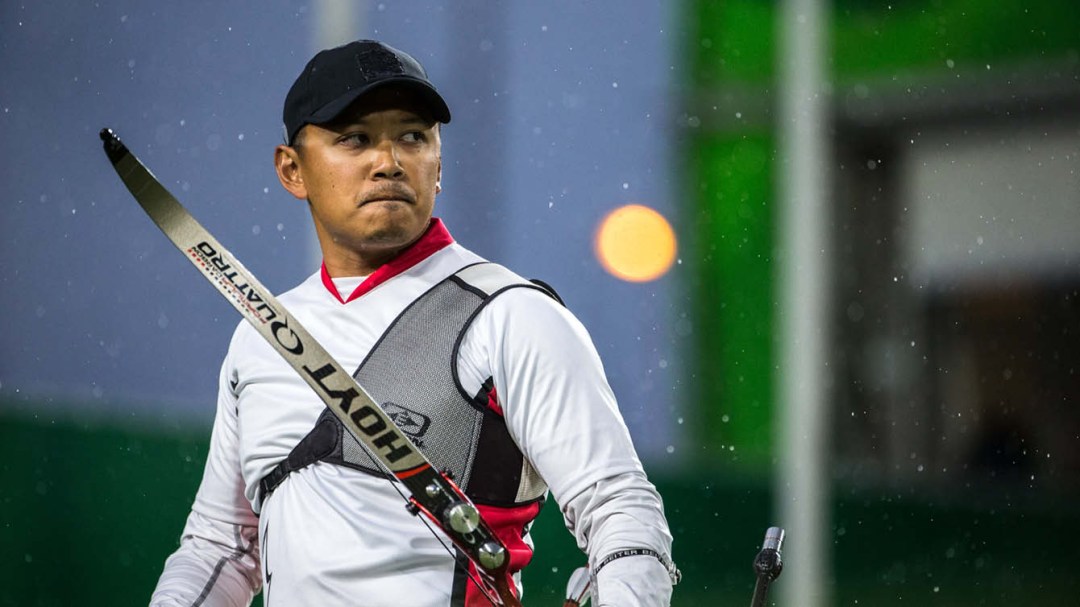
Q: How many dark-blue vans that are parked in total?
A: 0